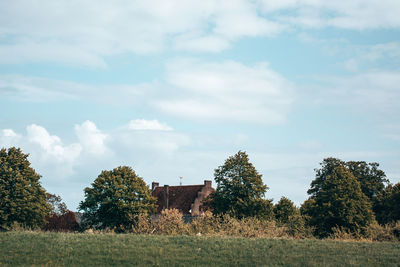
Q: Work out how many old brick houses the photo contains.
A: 1